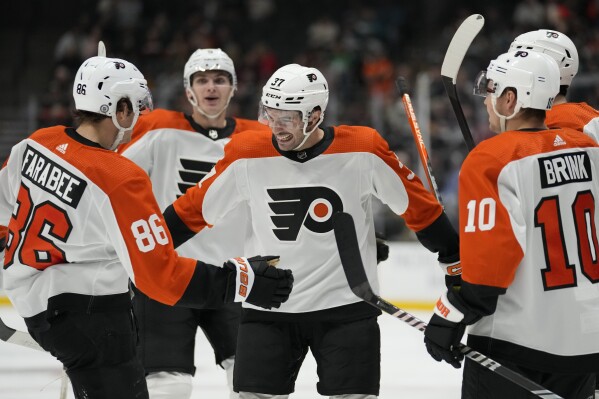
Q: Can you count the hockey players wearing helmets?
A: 5